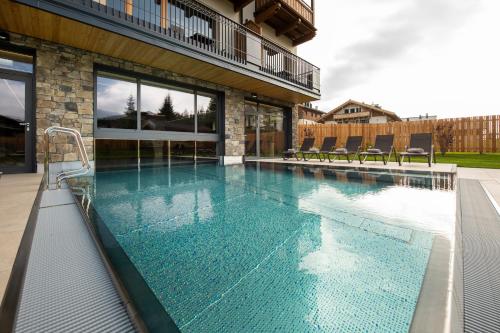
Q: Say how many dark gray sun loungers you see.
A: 5